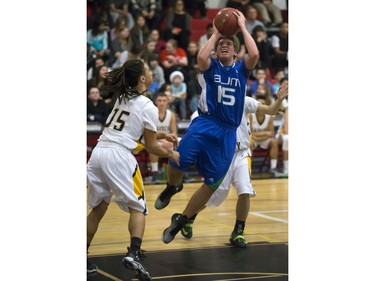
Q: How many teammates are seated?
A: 3